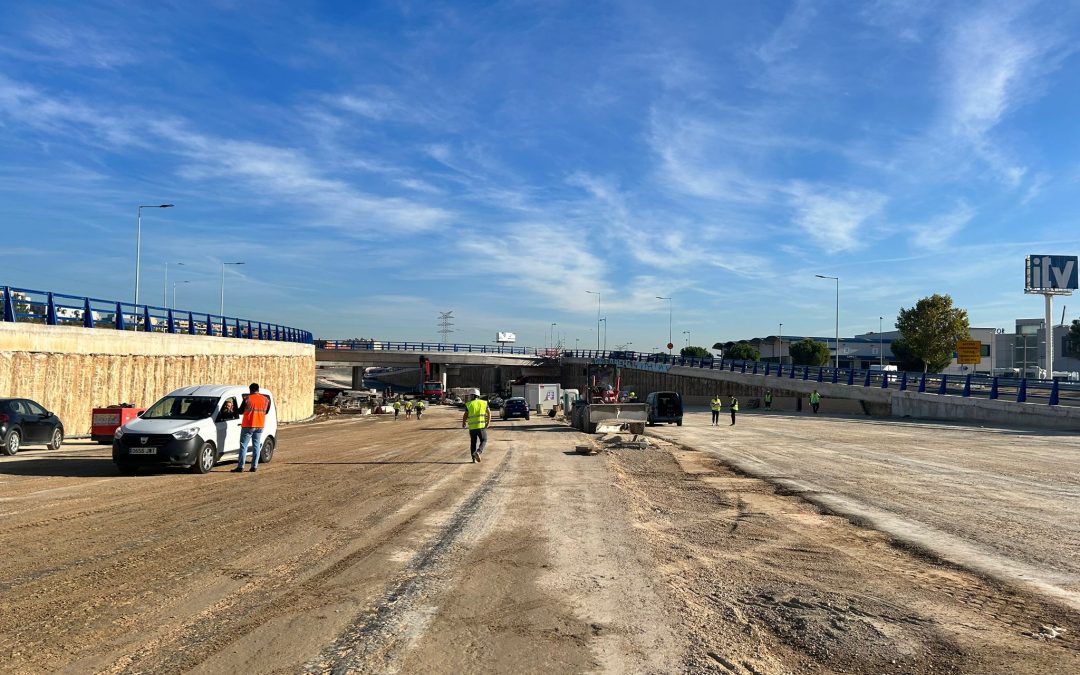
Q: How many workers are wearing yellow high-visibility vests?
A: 8